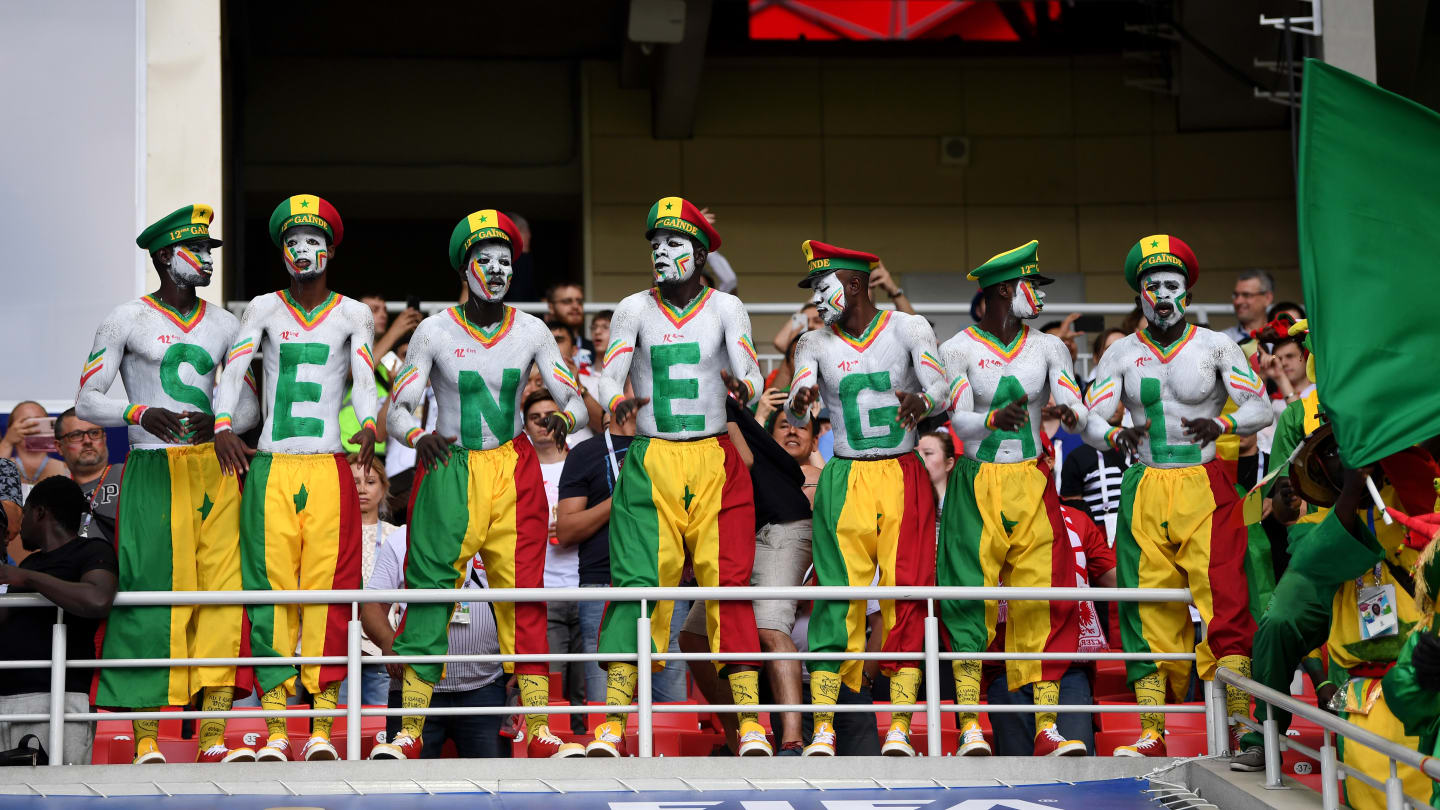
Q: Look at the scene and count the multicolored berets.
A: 7